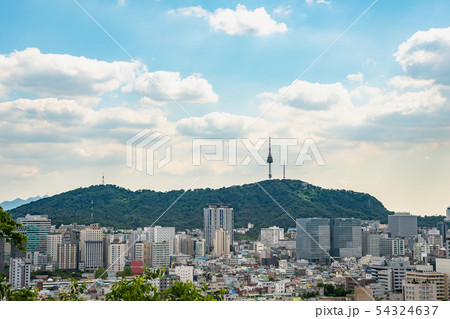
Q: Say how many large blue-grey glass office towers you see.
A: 2